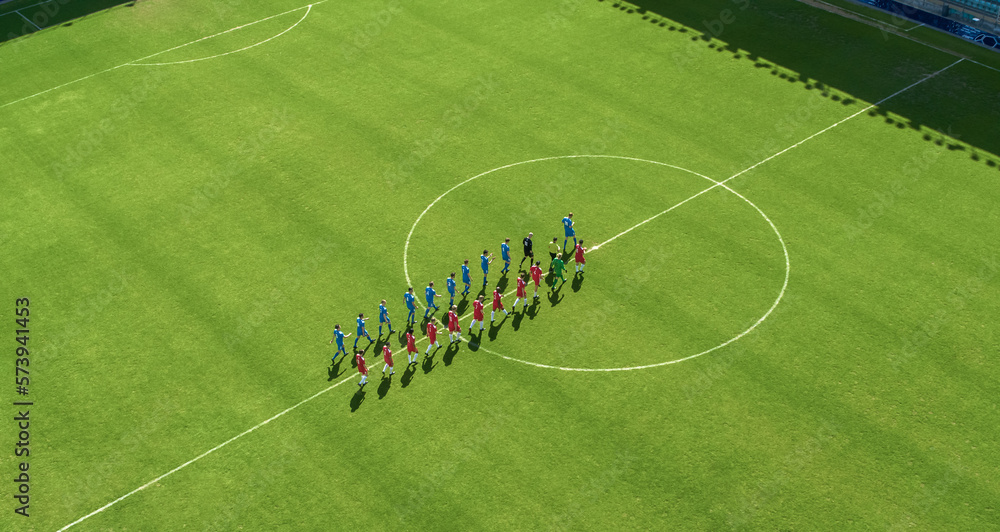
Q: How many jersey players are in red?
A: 10